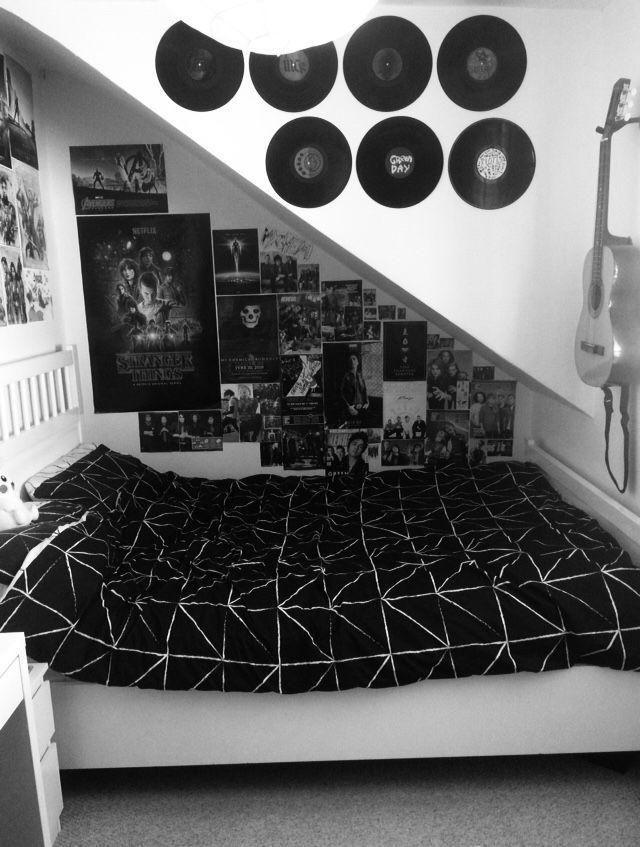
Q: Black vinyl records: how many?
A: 7